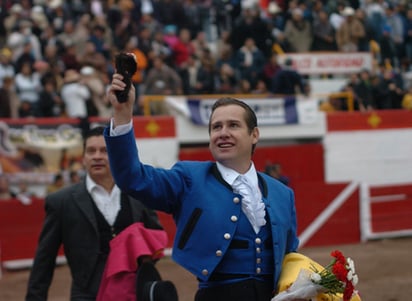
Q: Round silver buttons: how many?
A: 9